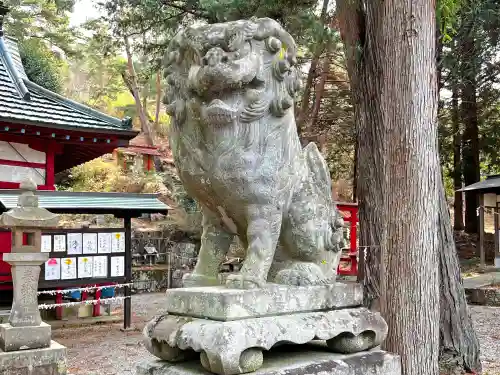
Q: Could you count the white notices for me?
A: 11